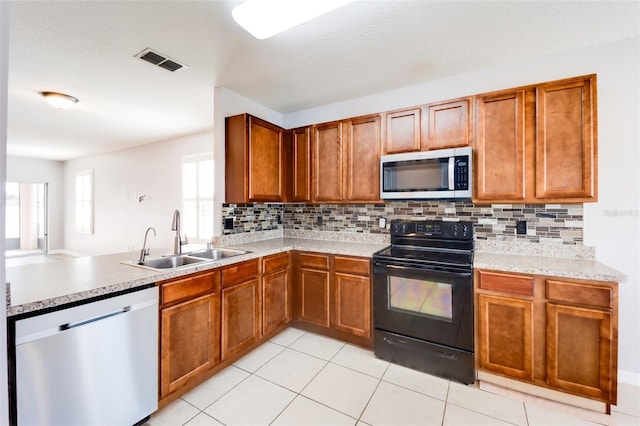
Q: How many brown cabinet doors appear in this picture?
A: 15